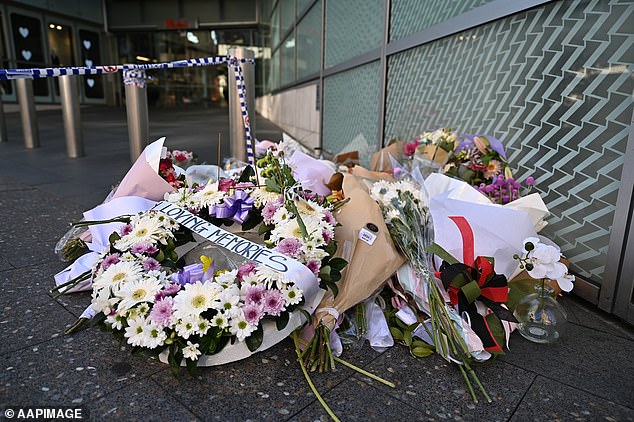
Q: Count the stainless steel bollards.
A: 5